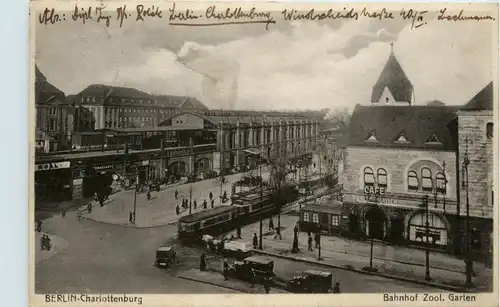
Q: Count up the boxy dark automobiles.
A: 3